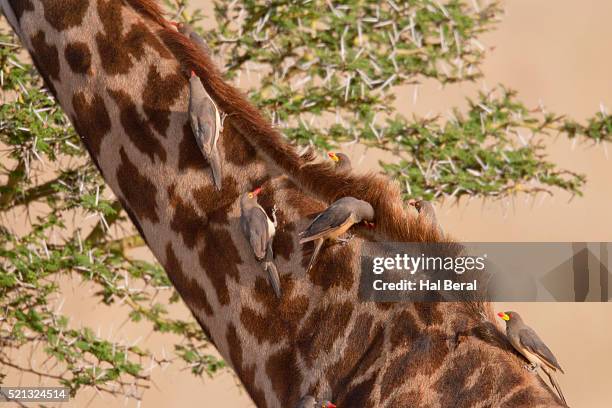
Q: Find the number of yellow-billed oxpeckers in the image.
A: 2